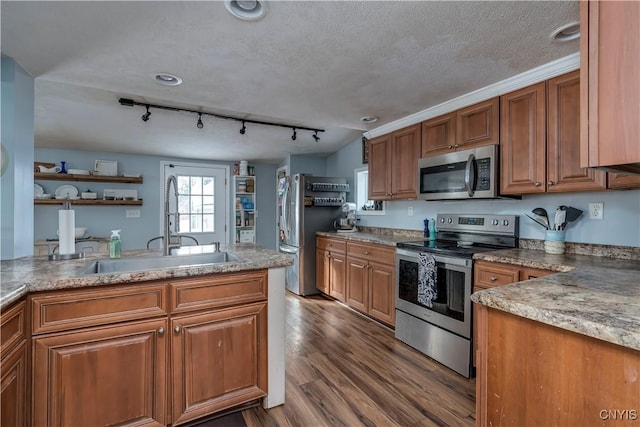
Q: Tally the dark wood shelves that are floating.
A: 2